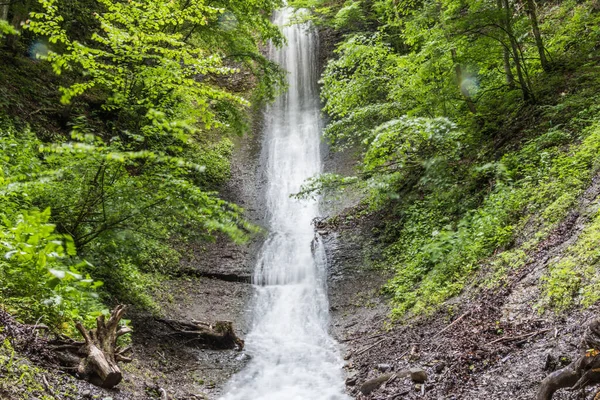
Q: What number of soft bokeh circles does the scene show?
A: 3